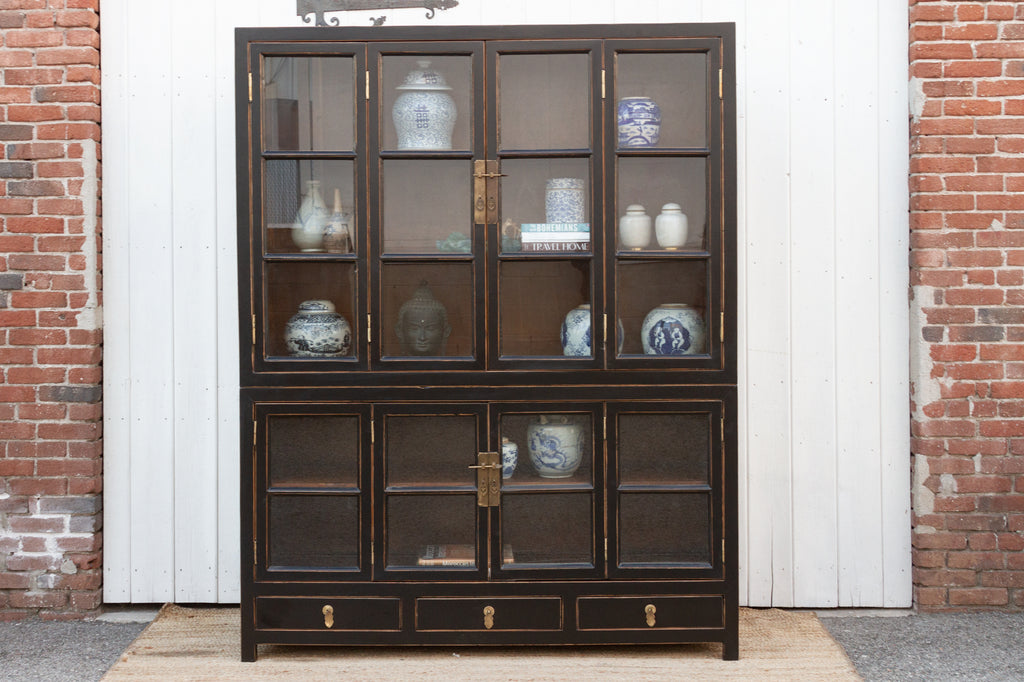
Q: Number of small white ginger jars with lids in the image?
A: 2